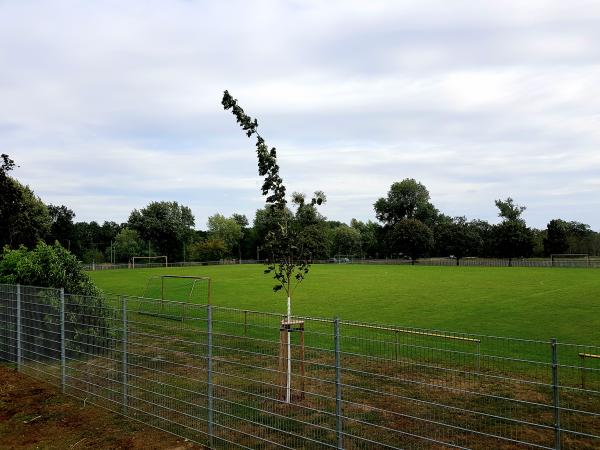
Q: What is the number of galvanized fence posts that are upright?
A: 6